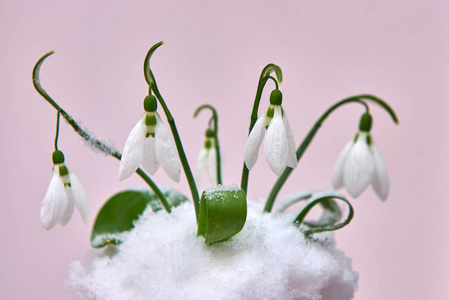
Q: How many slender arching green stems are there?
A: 5